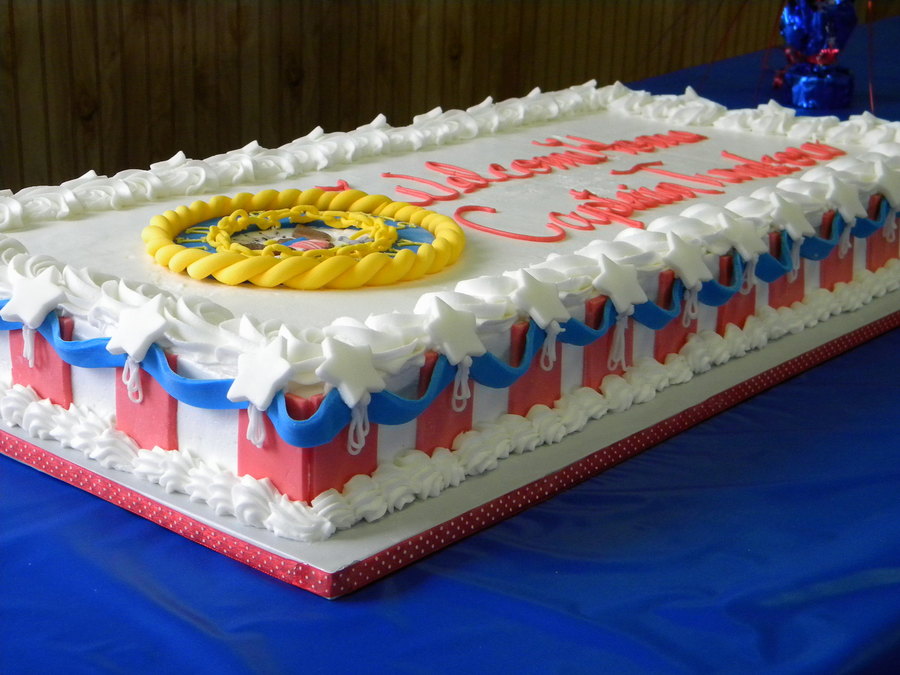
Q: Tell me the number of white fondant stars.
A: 12